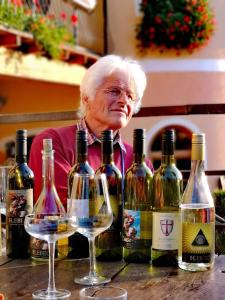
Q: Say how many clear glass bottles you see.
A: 2